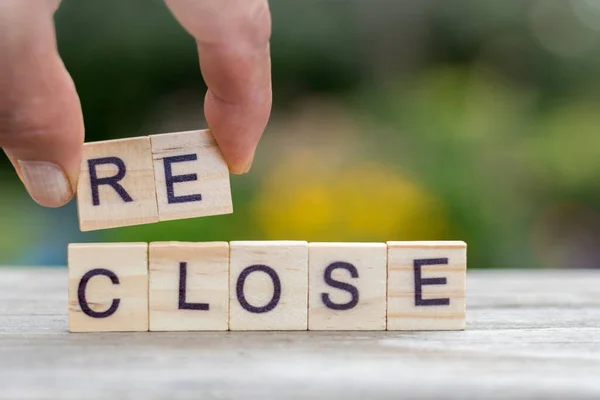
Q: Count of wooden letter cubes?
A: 7